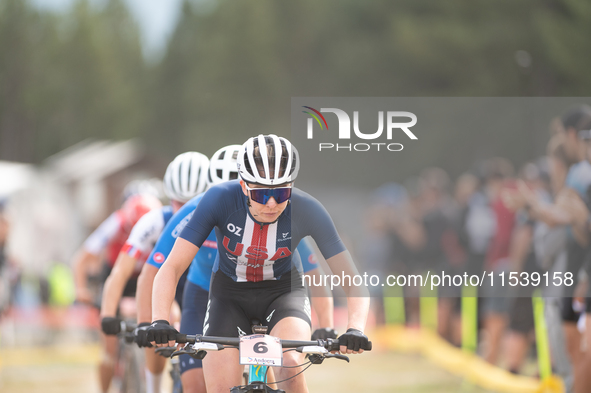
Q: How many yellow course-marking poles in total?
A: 4